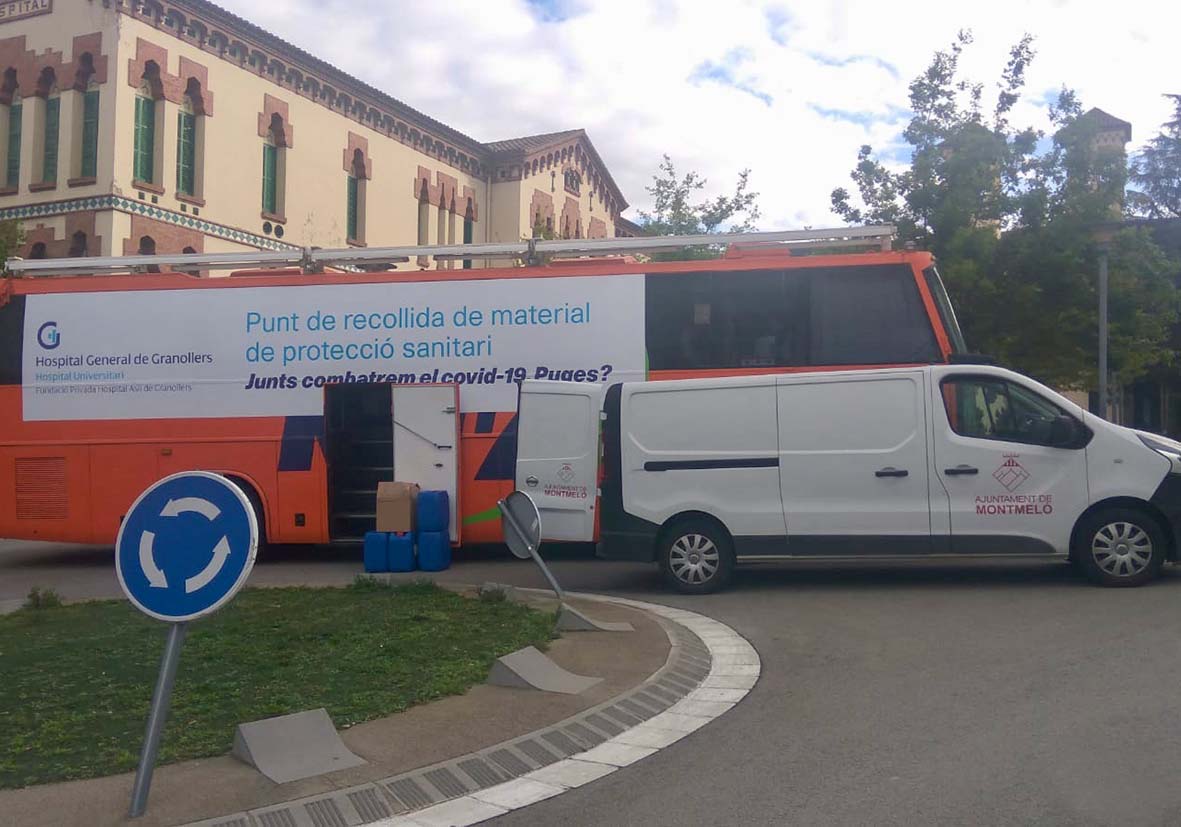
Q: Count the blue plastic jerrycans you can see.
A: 4